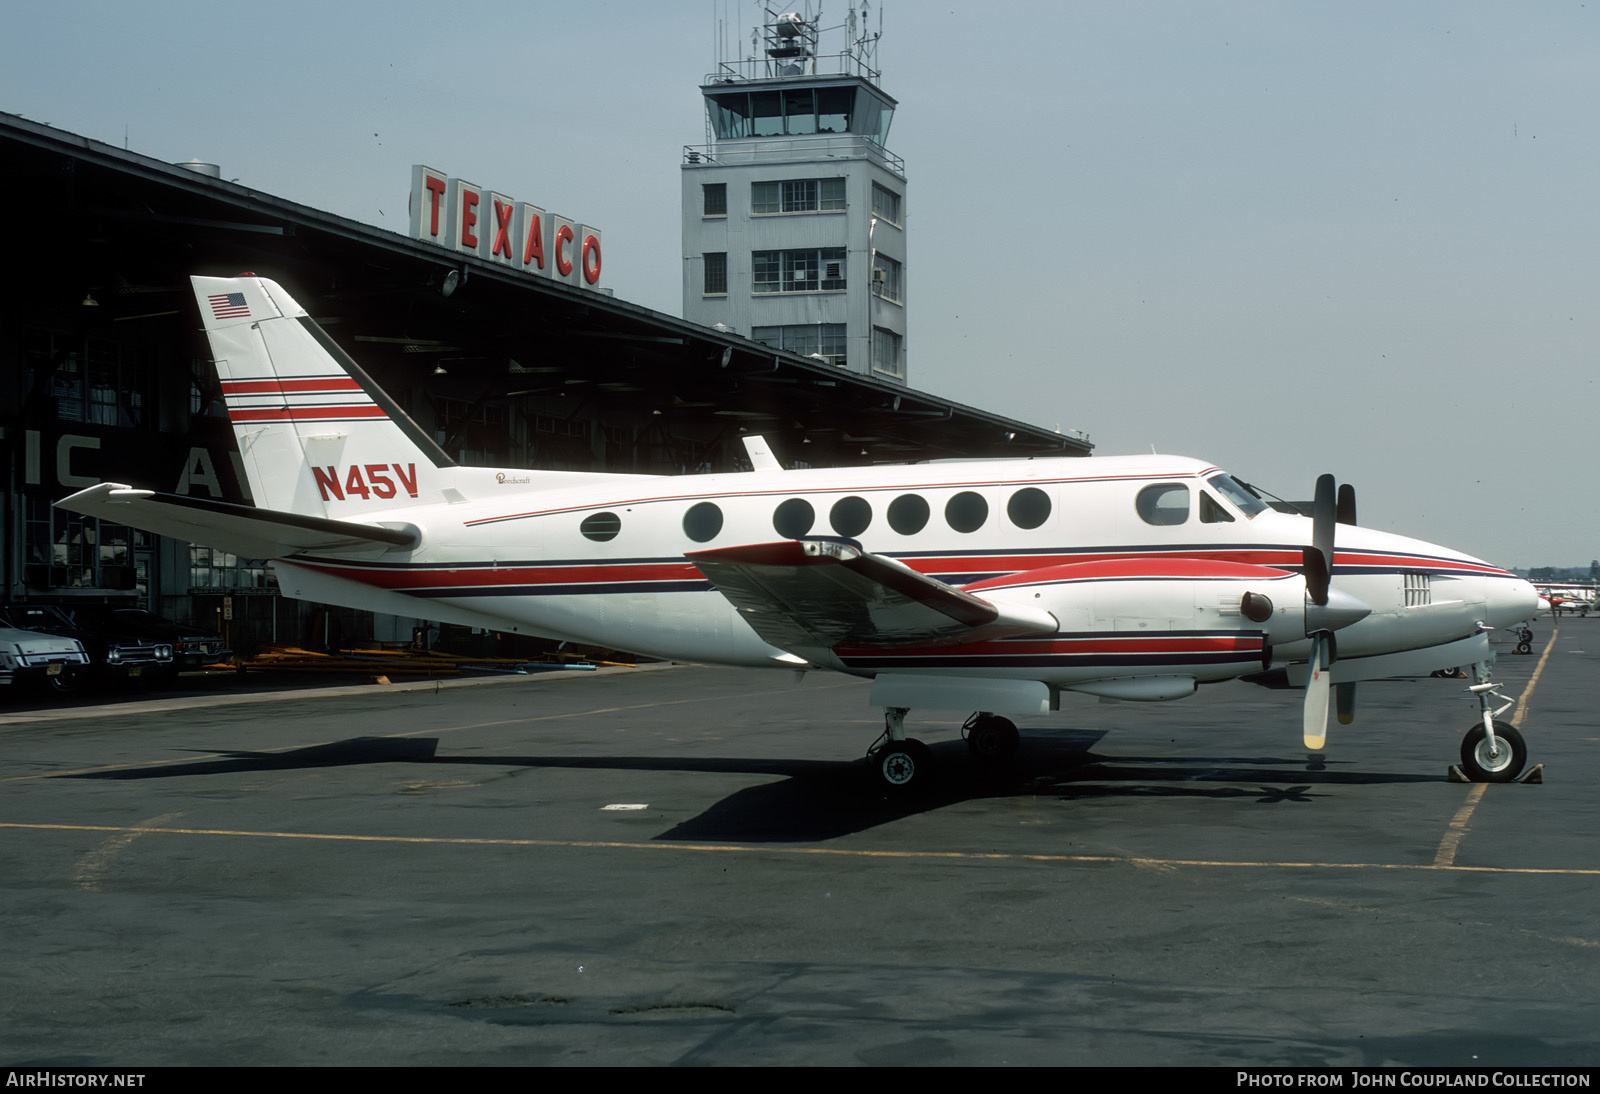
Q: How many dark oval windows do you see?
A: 7